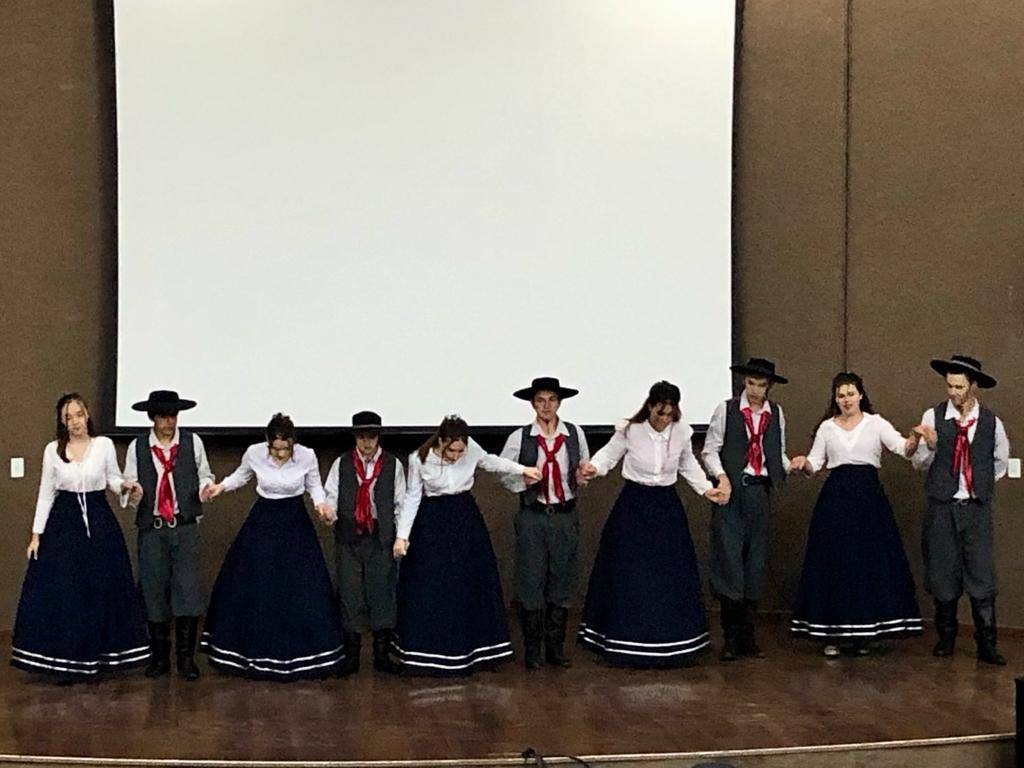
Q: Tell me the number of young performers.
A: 10